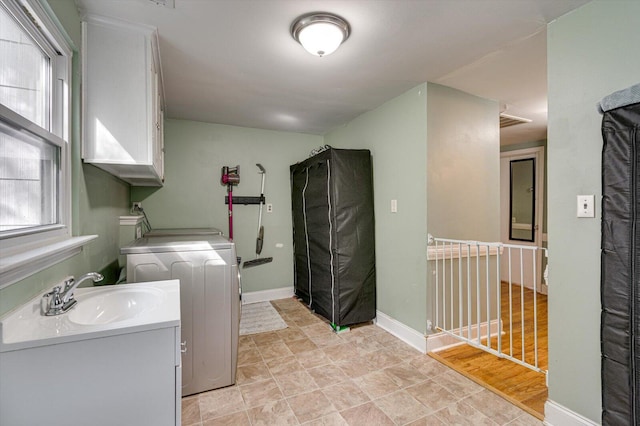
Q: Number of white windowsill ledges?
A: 1